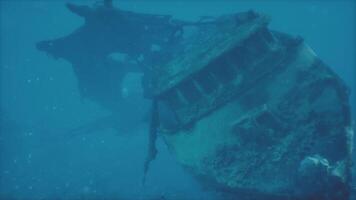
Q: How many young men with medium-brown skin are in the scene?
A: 0